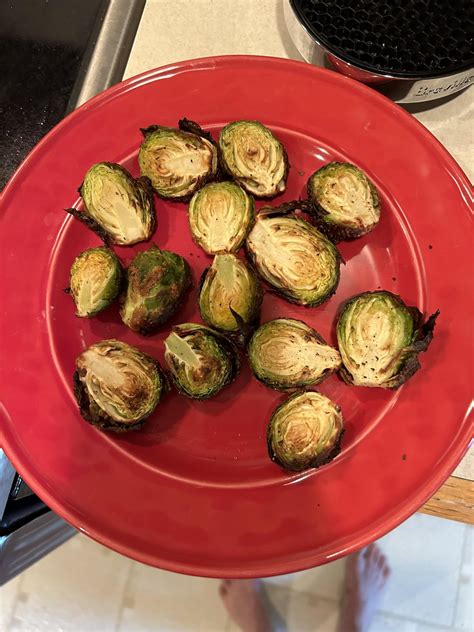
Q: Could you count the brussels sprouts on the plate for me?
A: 14